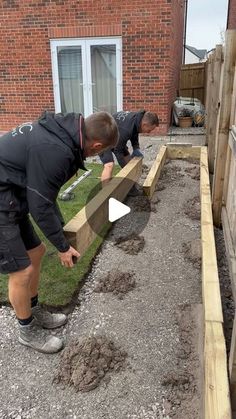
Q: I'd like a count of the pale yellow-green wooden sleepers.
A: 5